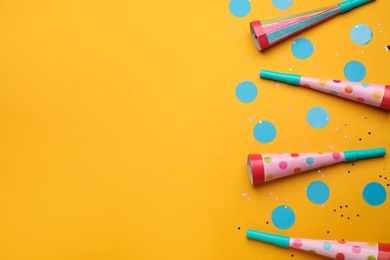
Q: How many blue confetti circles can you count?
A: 11